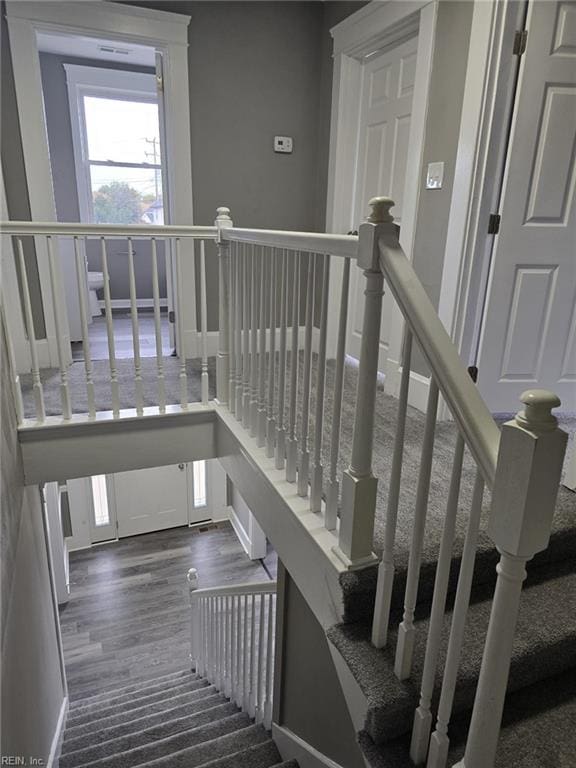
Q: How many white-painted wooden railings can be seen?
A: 4